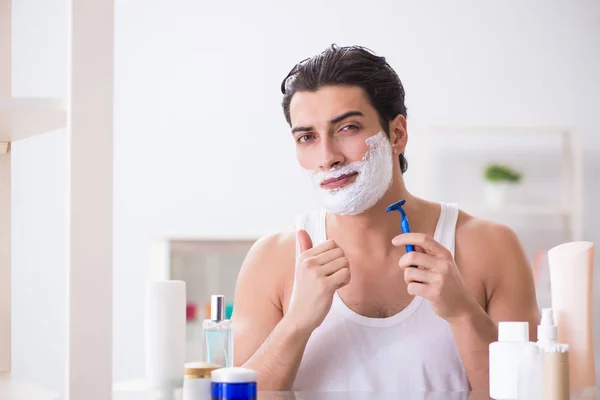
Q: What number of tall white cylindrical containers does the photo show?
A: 1